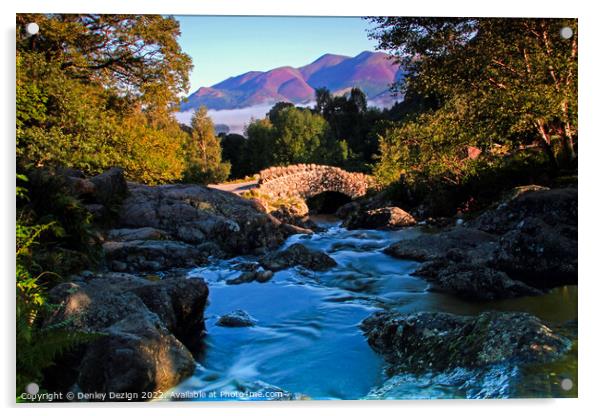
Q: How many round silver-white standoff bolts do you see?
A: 4